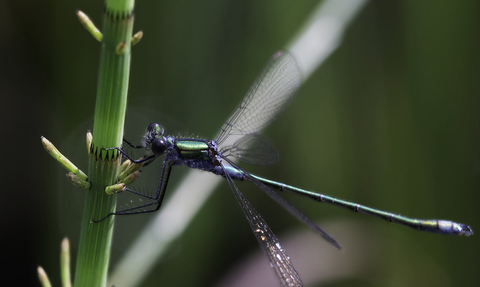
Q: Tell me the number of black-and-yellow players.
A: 0